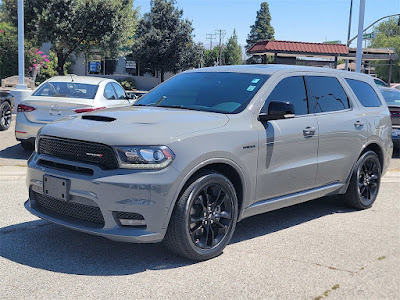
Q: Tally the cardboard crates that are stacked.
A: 0